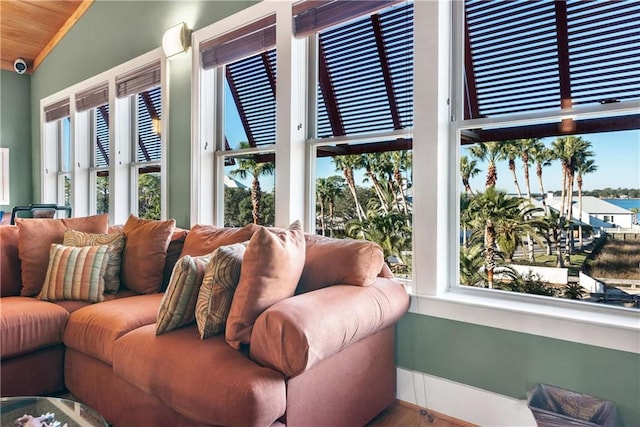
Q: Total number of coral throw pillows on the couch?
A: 3